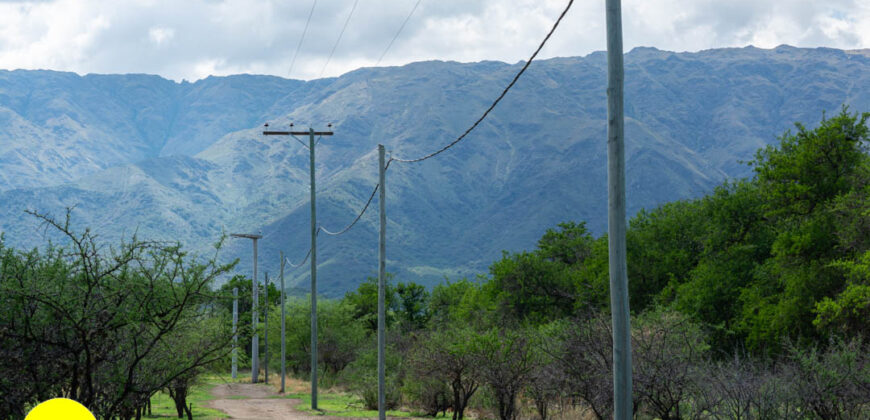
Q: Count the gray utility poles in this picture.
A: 7